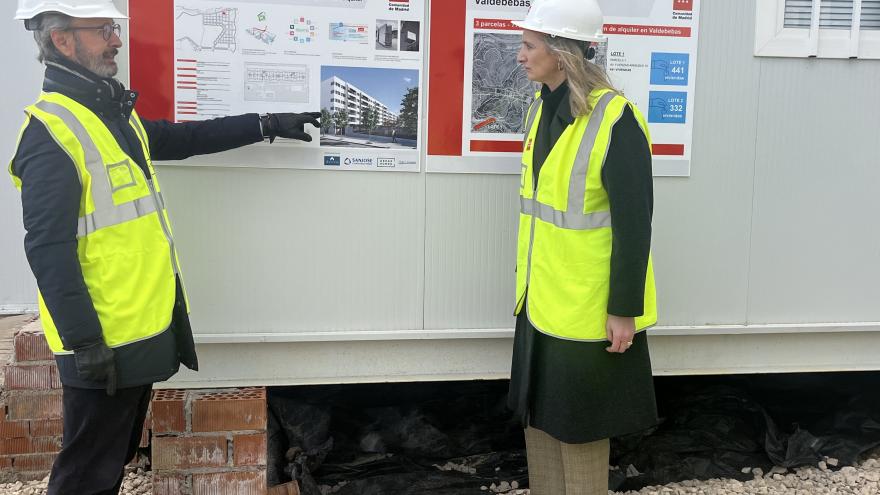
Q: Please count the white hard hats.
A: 2